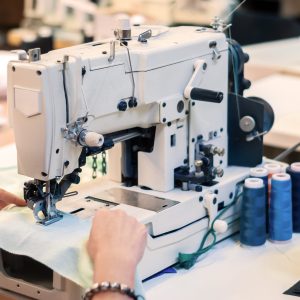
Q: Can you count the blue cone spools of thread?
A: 4